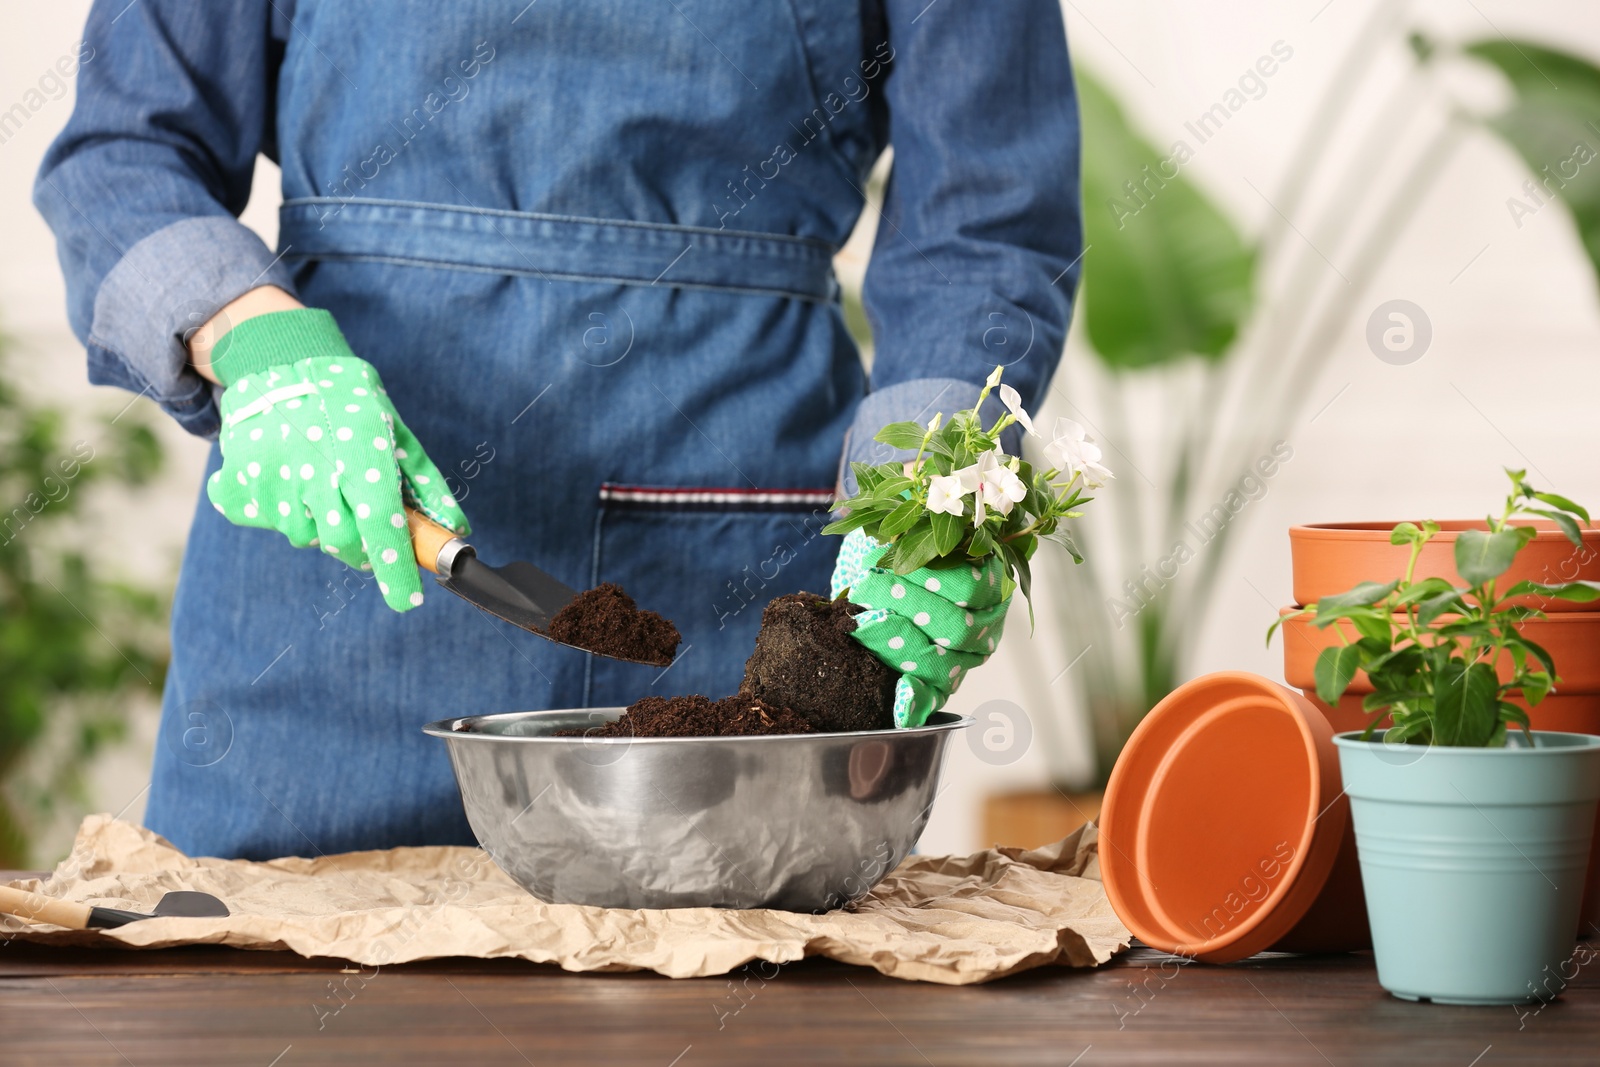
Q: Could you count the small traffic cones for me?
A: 0